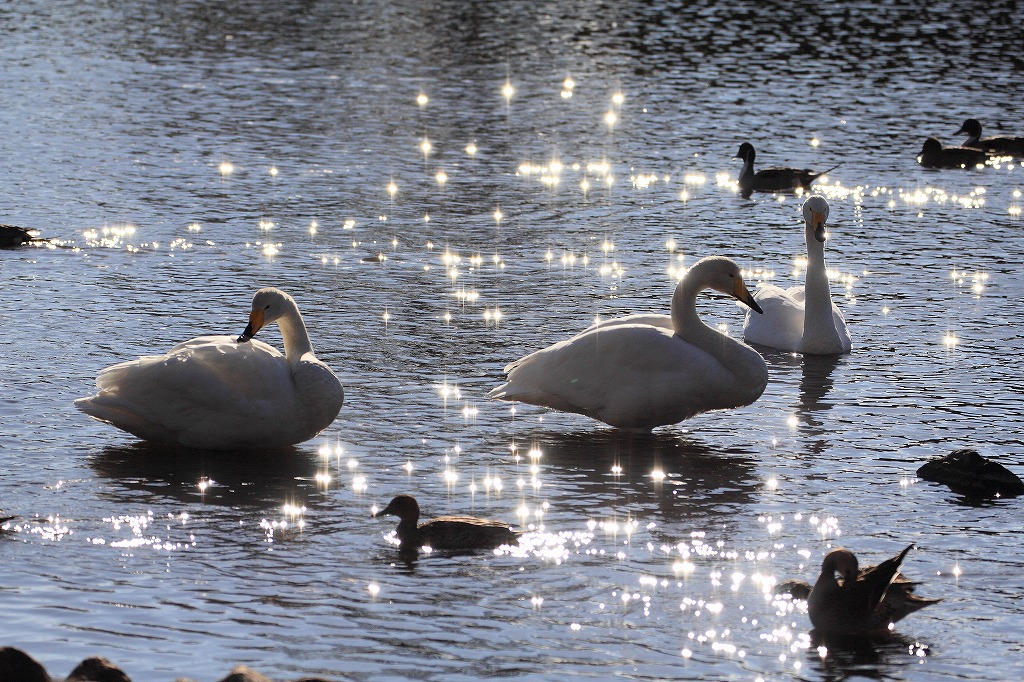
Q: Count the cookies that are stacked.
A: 0